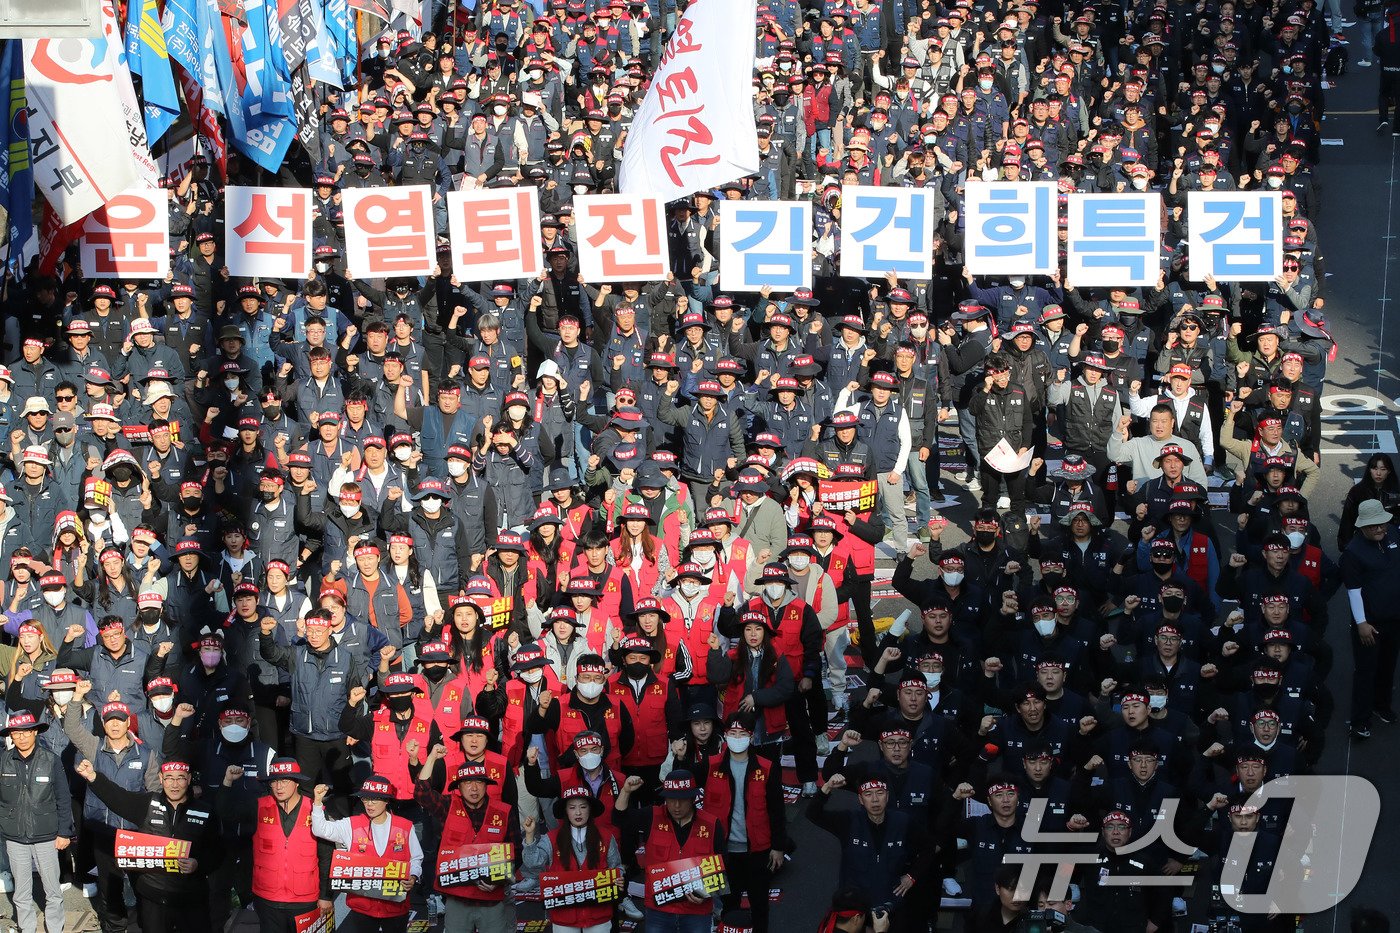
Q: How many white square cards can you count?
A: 10